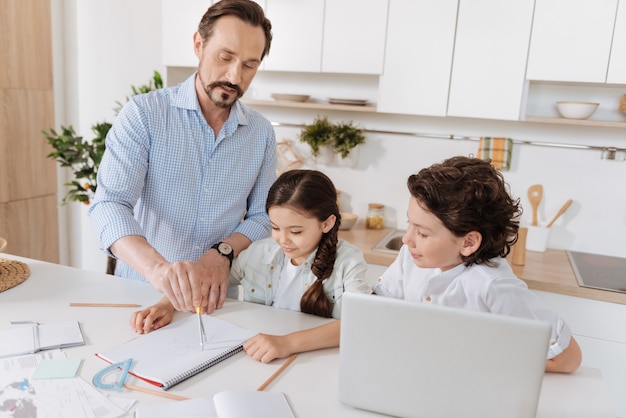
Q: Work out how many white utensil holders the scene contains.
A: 1